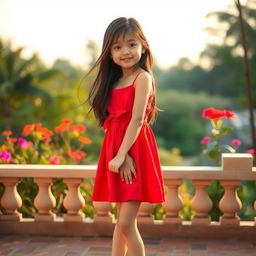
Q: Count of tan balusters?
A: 8